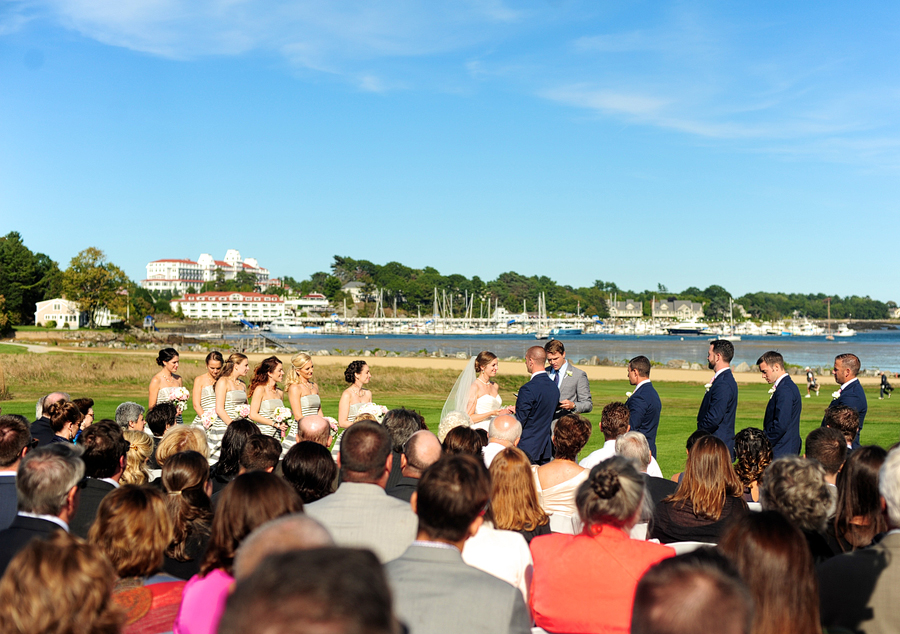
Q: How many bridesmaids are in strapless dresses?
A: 6